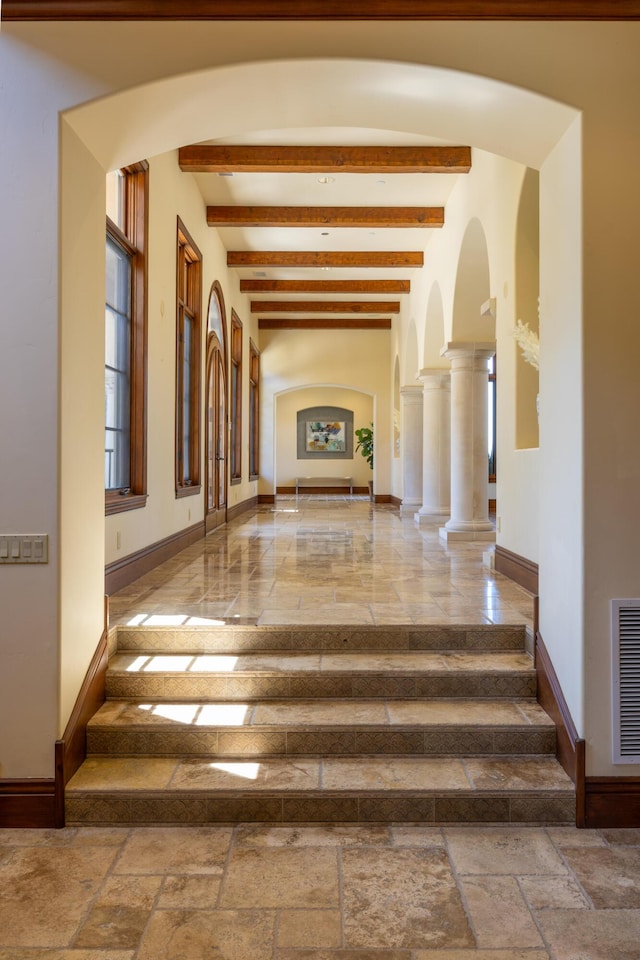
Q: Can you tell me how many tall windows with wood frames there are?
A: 4